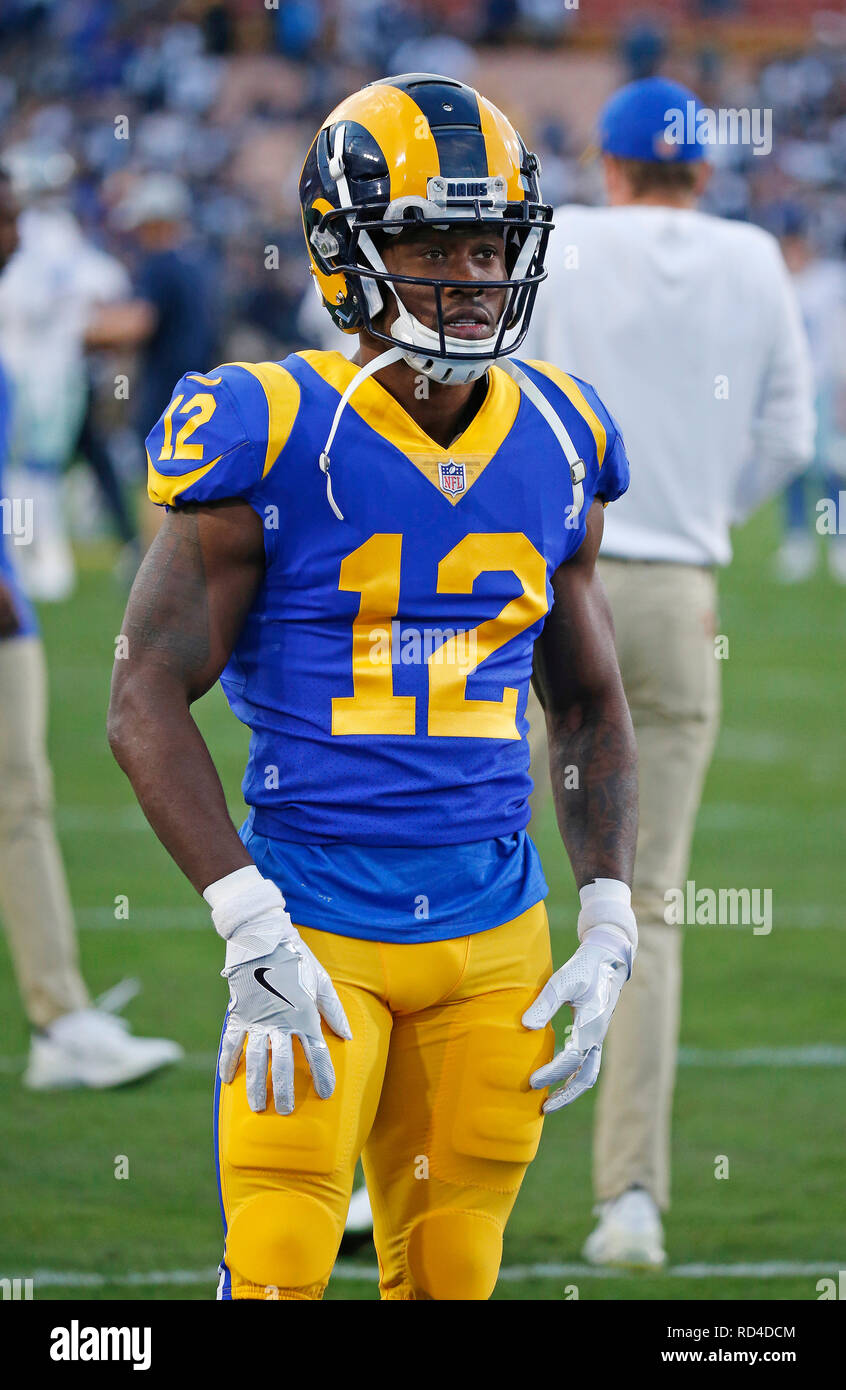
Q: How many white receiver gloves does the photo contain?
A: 2